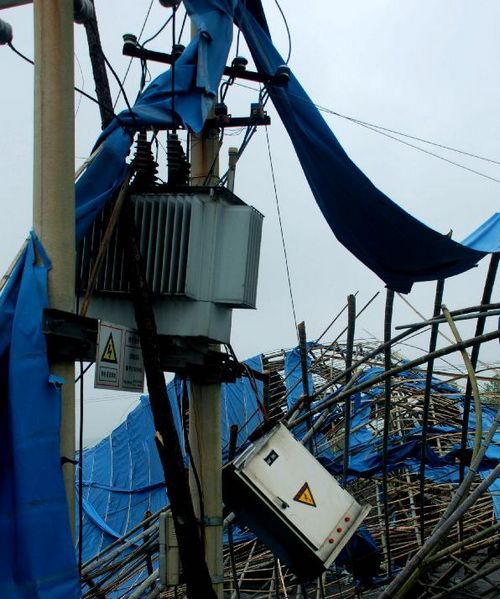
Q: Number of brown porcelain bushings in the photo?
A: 2